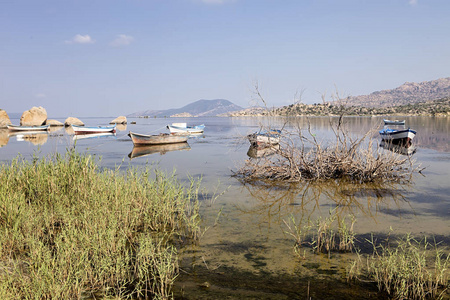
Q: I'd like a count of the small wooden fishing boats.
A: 7